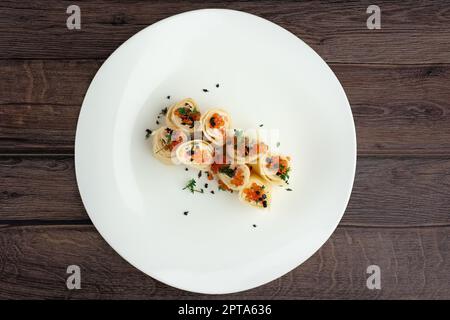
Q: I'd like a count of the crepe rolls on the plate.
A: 8